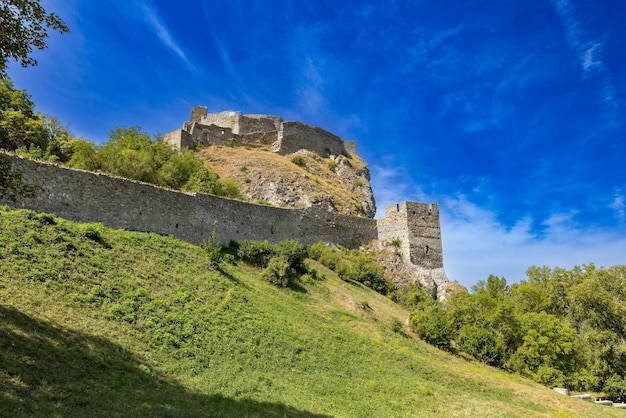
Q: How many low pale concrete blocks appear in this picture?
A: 4